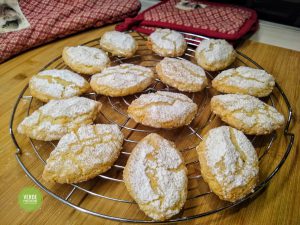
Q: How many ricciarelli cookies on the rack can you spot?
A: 14